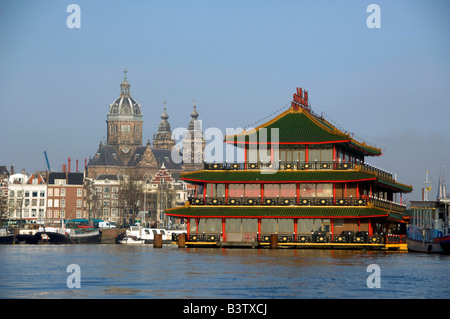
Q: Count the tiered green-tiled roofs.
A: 3